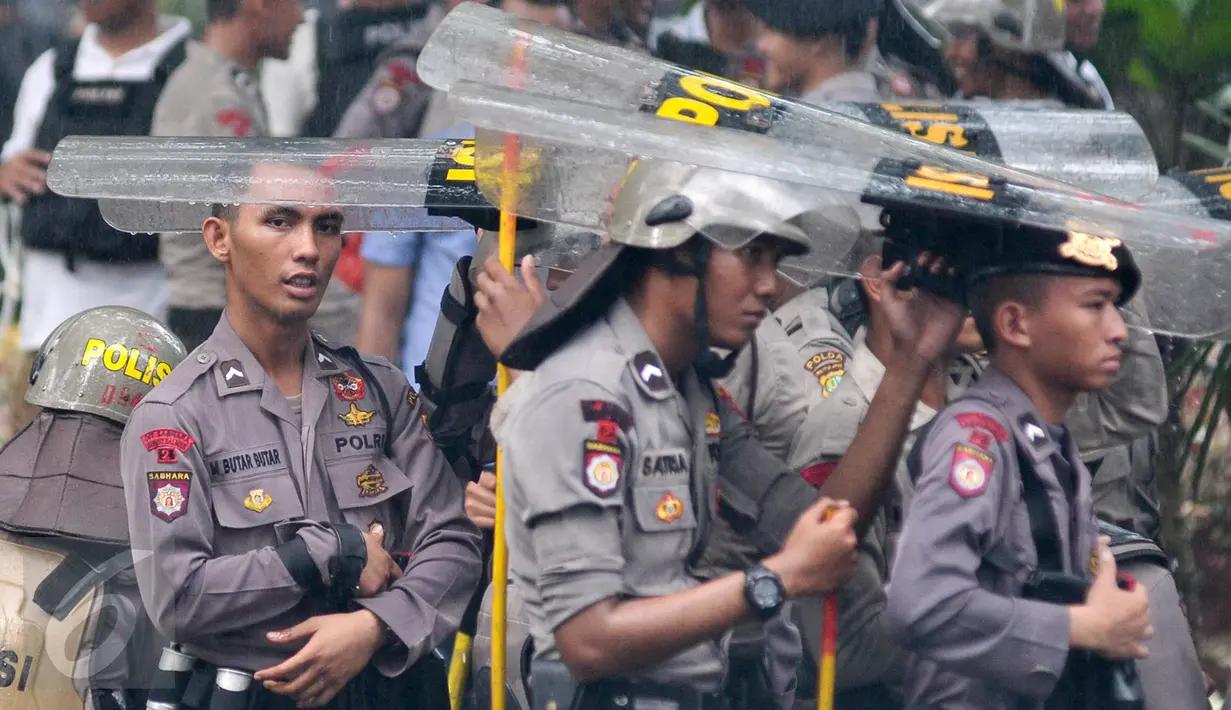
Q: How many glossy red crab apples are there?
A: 0